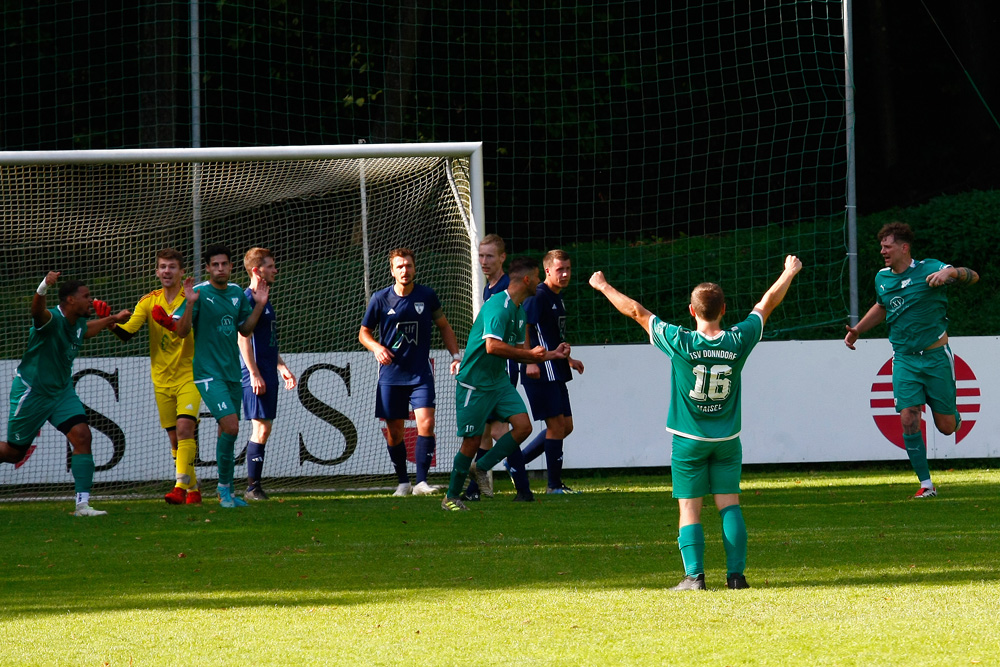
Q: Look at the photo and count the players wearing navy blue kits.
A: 4